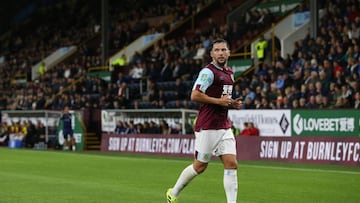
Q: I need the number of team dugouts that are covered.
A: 2